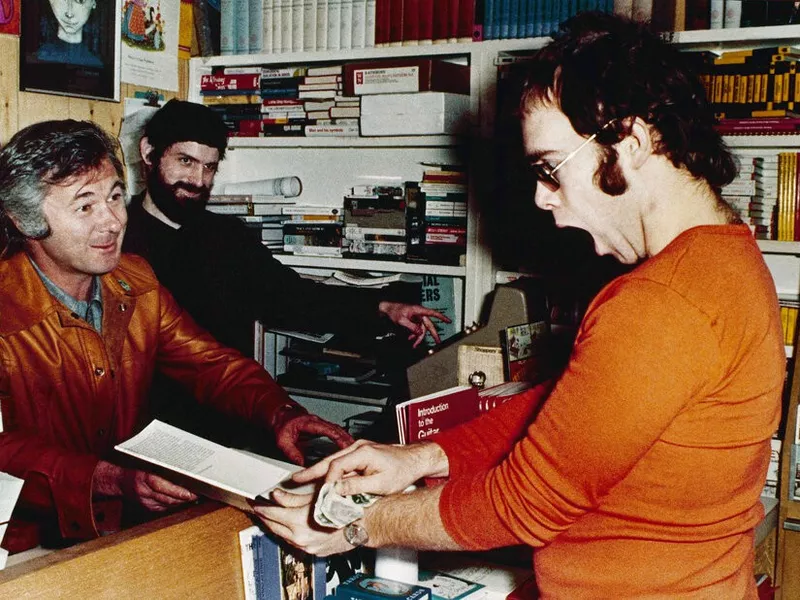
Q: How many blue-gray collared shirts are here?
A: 1